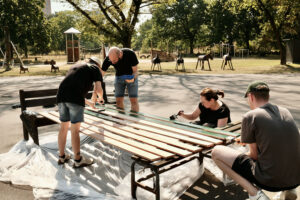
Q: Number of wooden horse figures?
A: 4